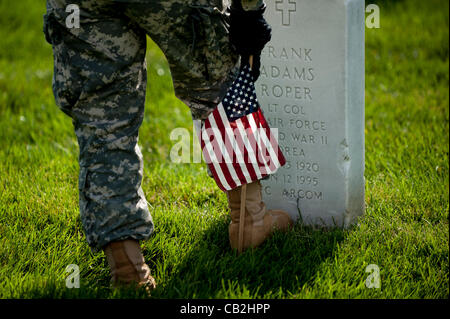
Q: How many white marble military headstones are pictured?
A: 1